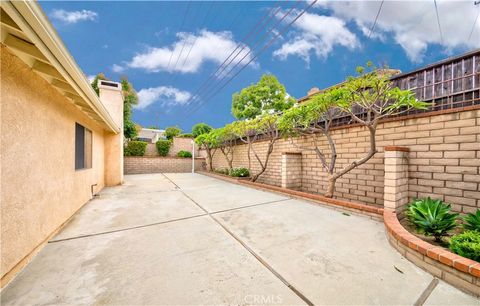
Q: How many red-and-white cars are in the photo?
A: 0